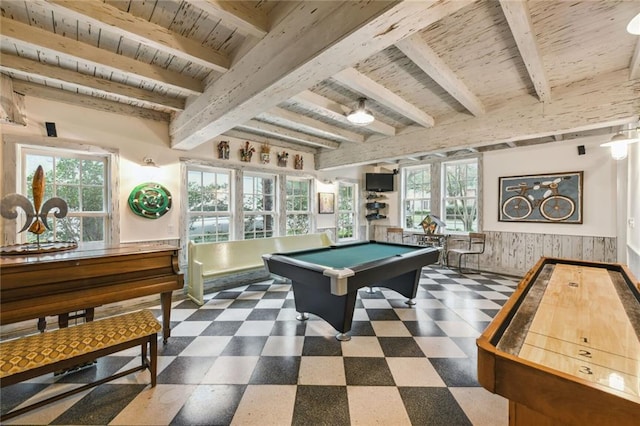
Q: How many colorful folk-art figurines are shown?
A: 5